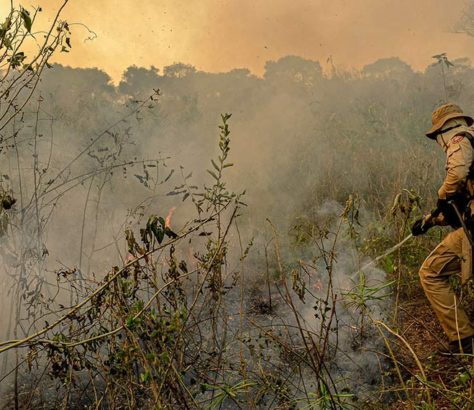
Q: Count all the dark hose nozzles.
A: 1